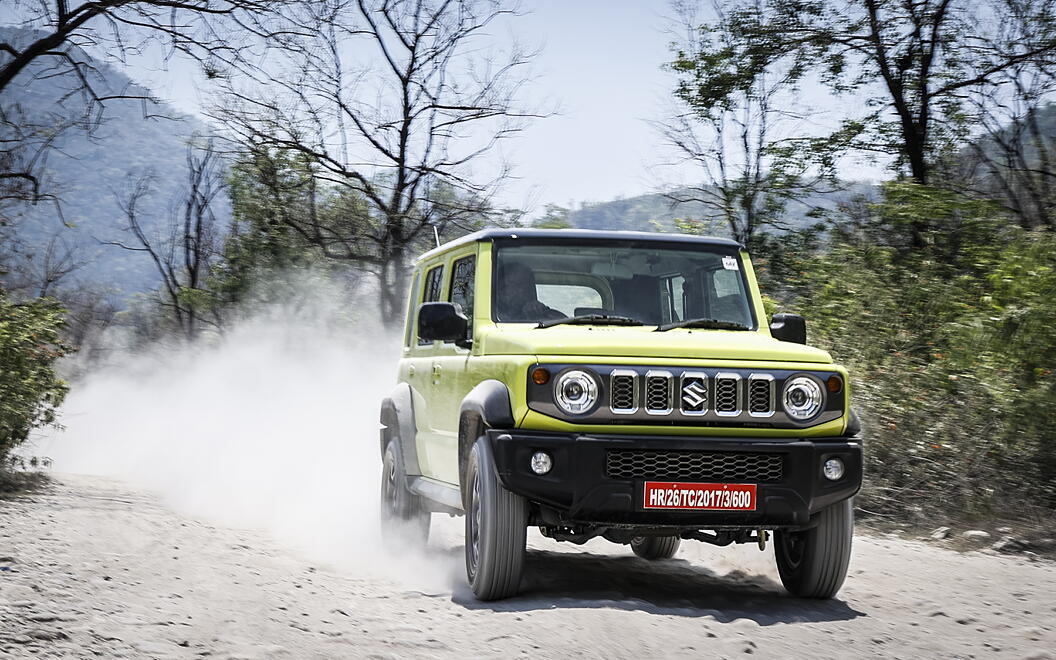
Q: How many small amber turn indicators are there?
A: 2